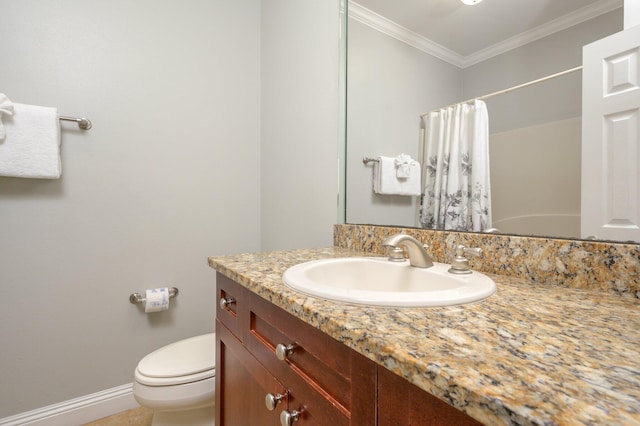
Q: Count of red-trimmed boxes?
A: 0